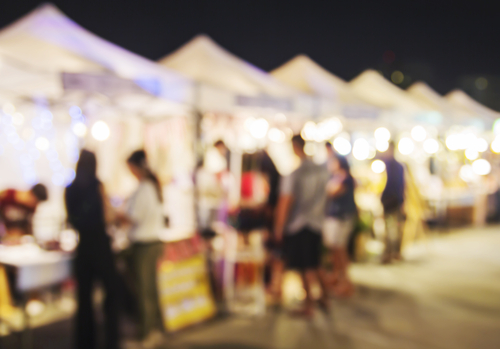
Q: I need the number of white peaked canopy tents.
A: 6